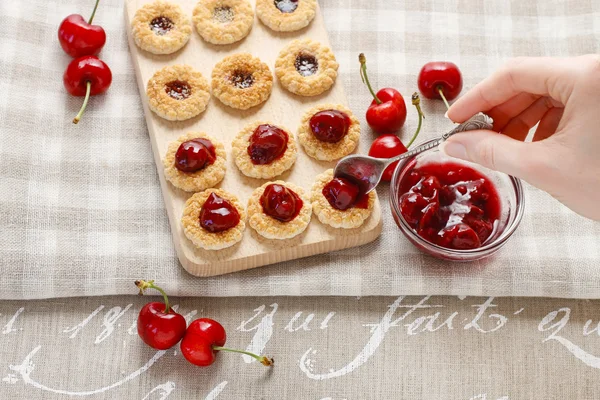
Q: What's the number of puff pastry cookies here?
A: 12